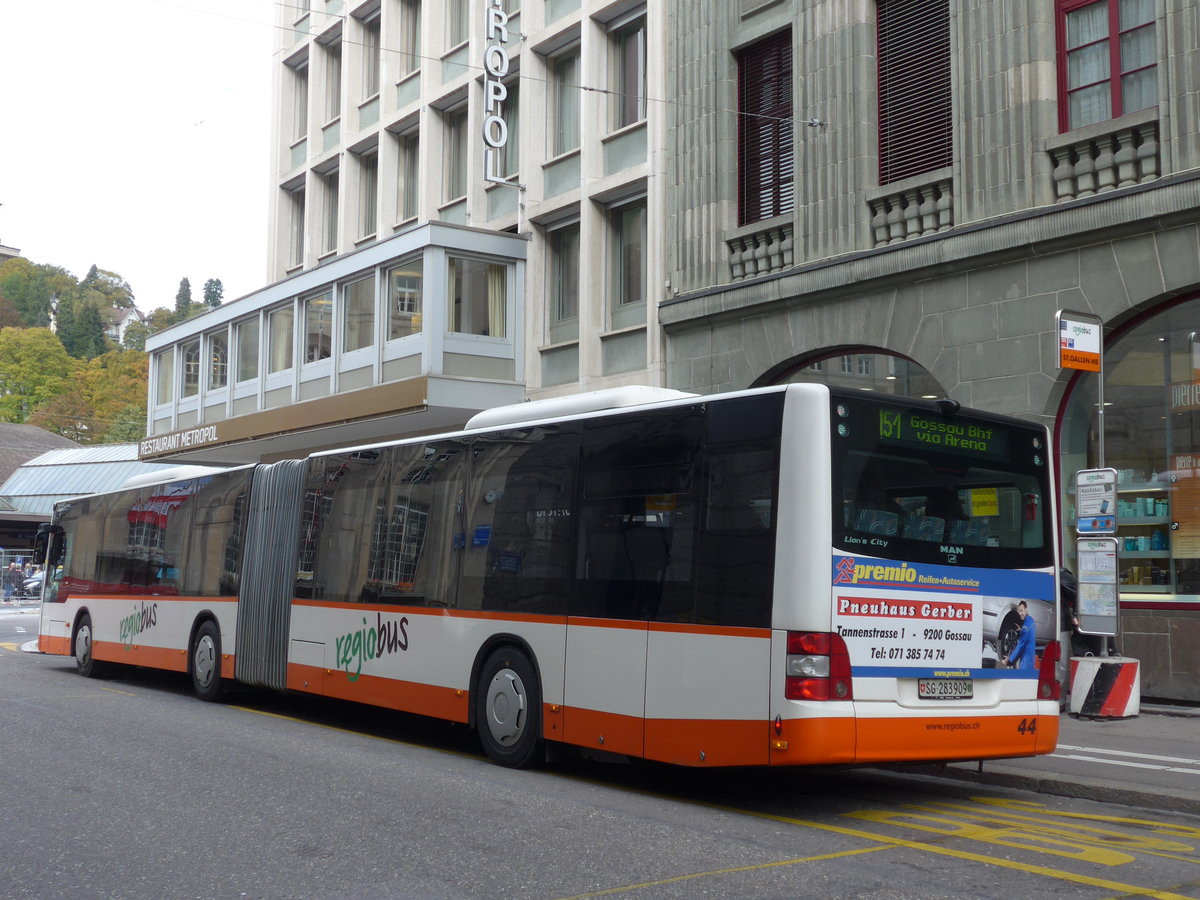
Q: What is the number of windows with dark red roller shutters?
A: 2